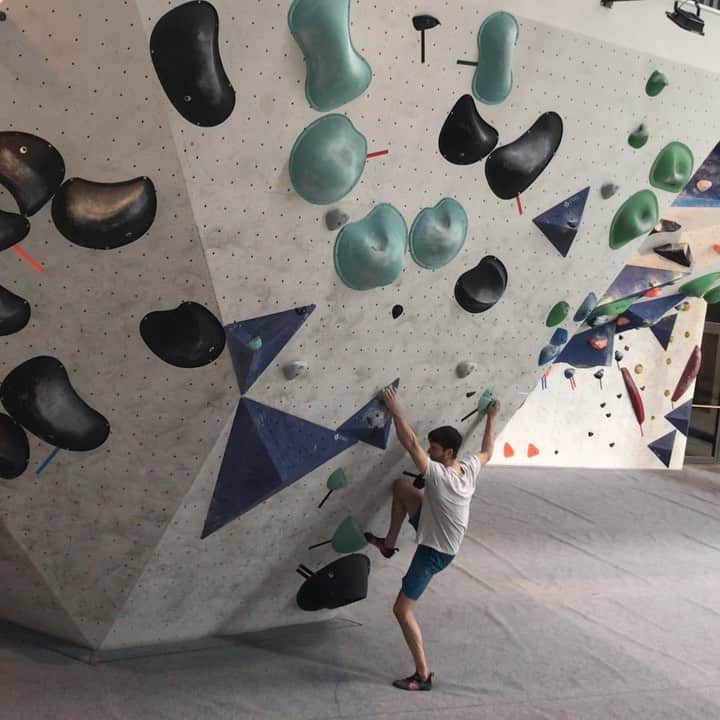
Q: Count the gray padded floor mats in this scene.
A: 1